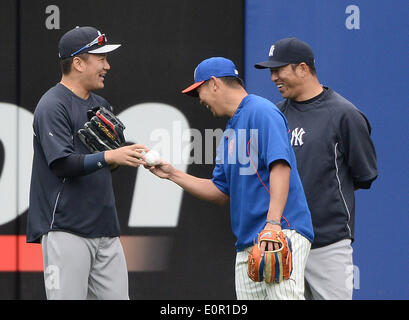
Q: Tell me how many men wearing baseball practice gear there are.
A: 3